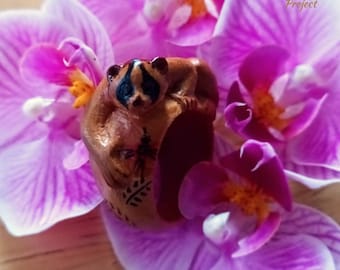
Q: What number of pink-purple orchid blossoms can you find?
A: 4